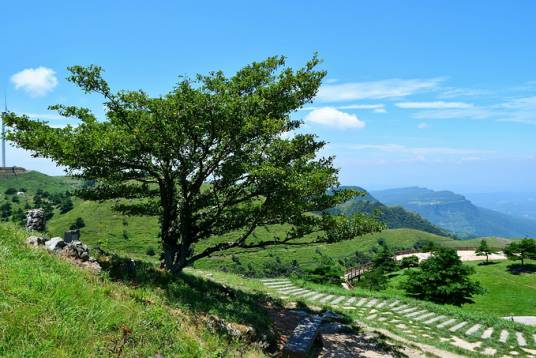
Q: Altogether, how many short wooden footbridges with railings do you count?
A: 1